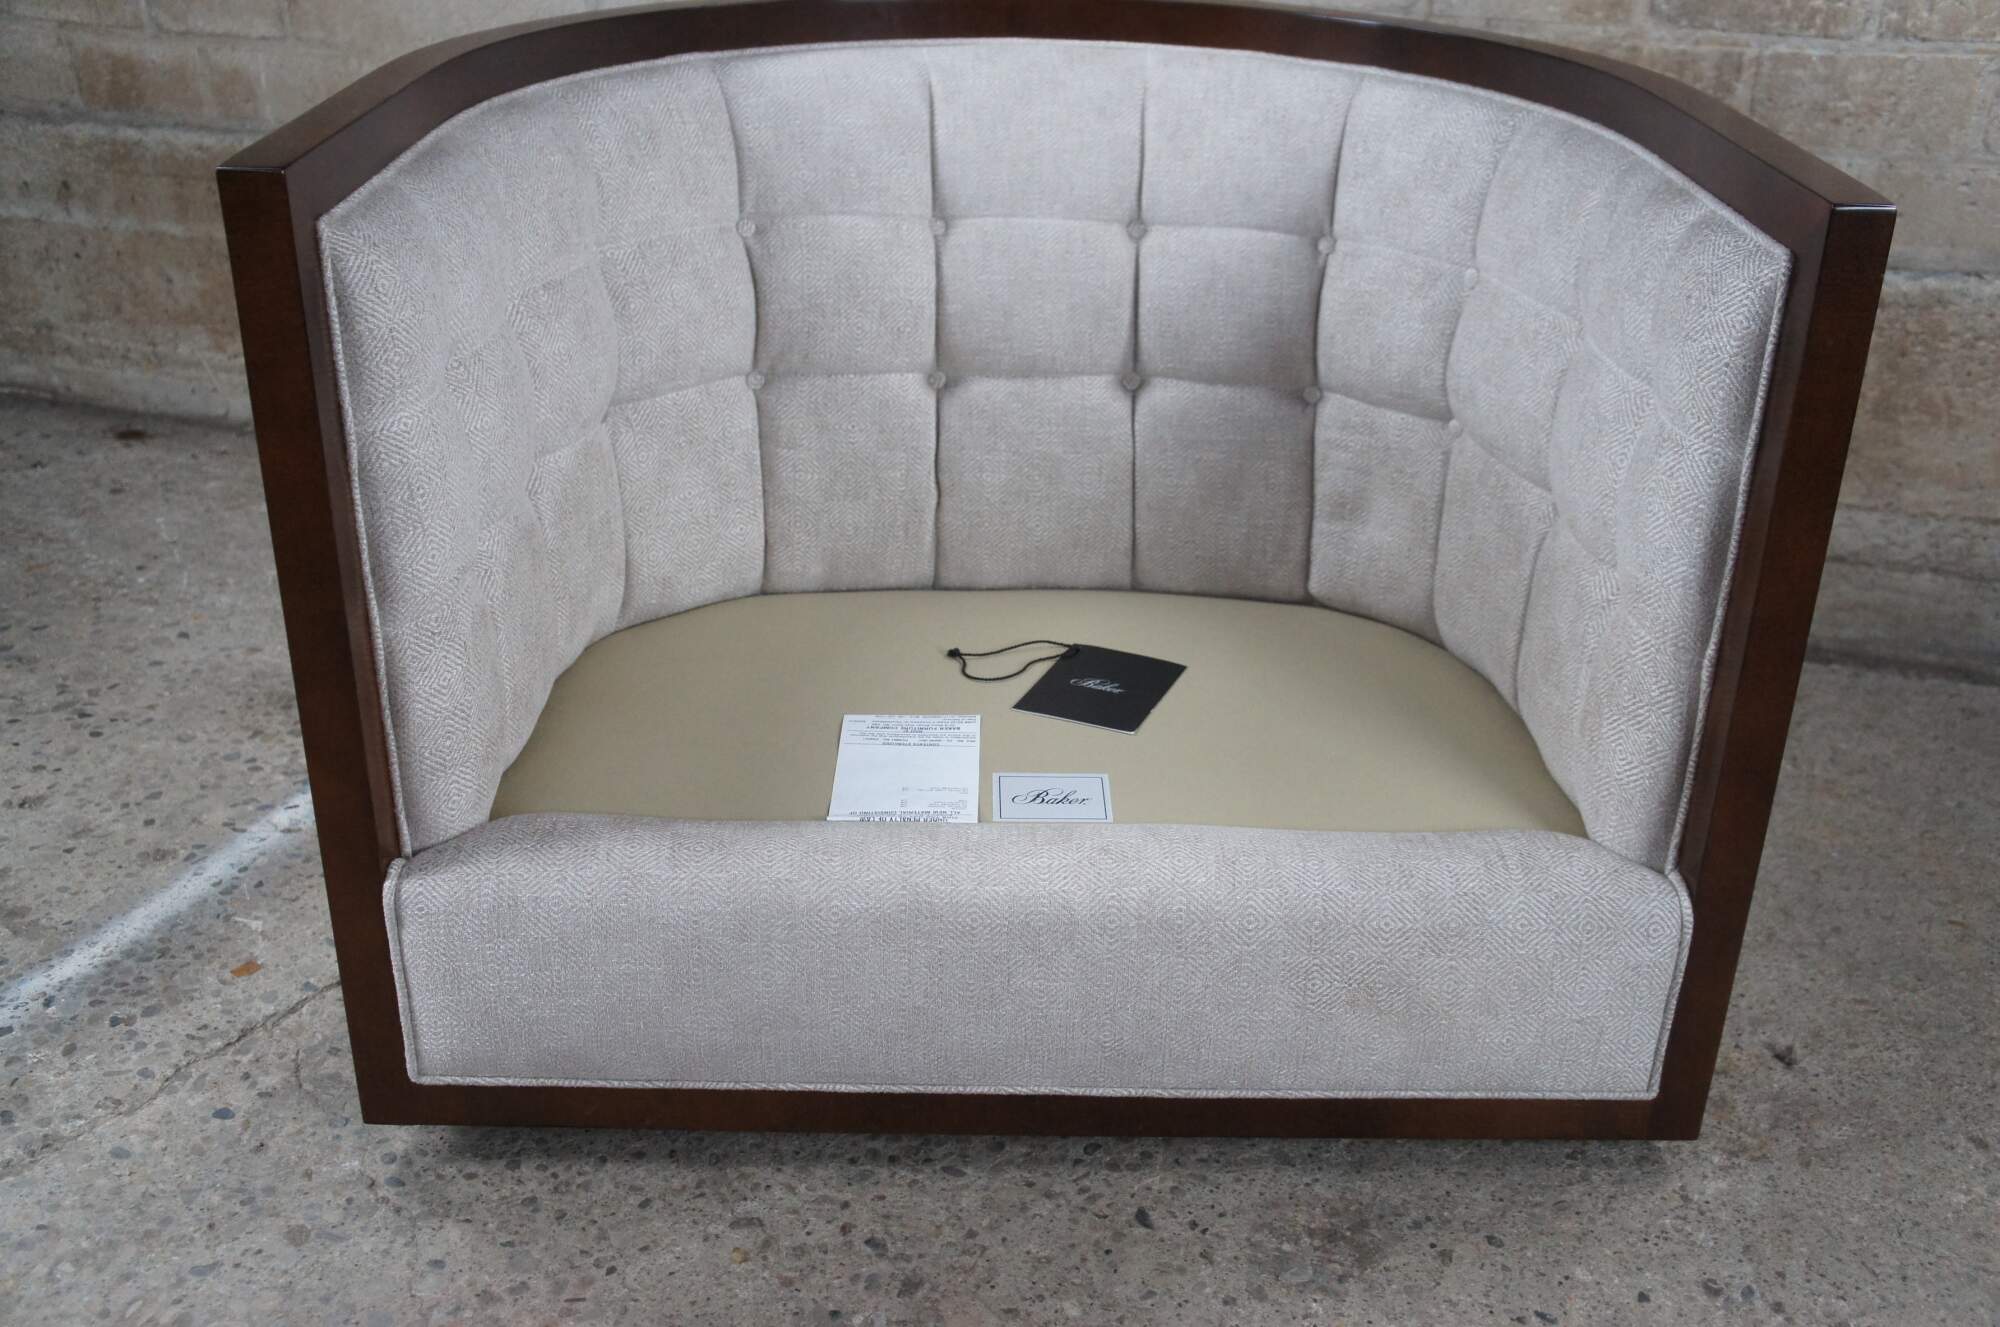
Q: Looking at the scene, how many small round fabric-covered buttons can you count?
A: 10